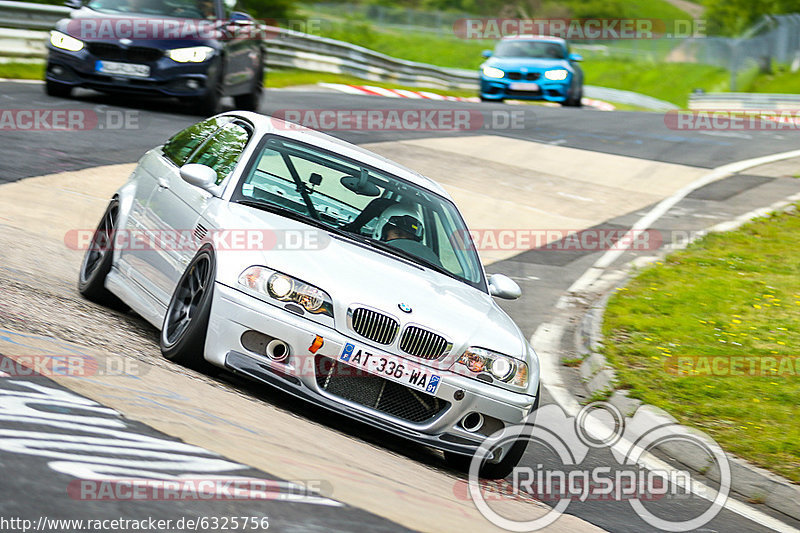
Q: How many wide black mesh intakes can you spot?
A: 1